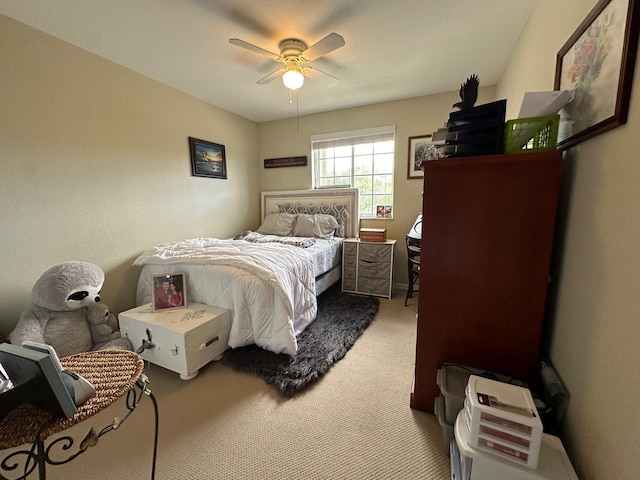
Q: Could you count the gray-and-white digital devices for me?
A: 1